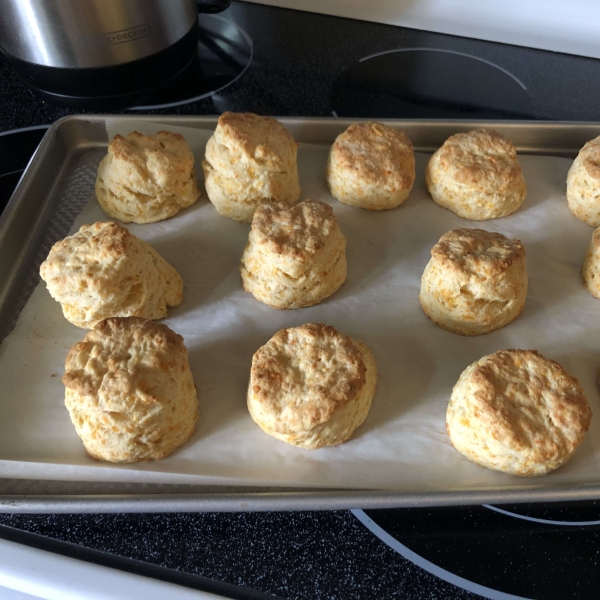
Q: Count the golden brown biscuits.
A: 12